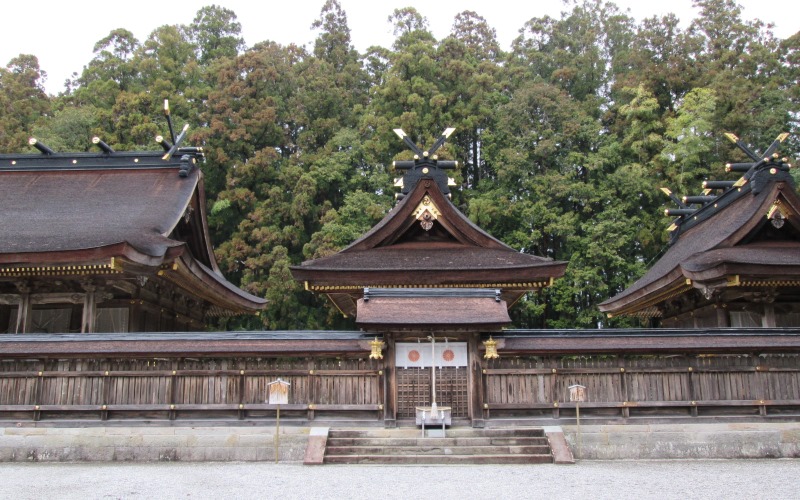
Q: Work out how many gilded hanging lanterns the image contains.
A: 2